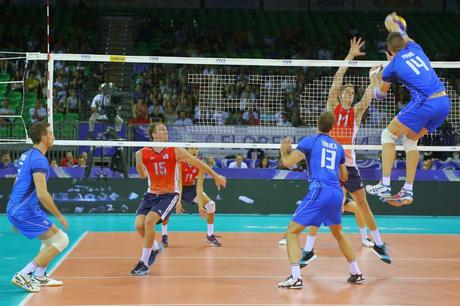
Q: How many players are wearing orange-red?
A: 3